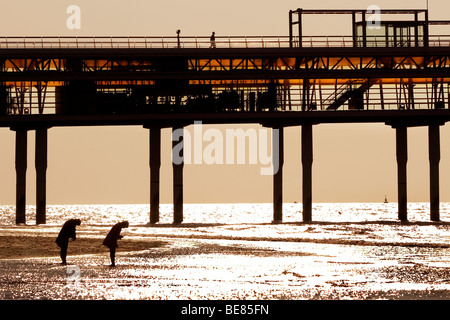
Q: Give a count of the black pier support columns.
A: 8